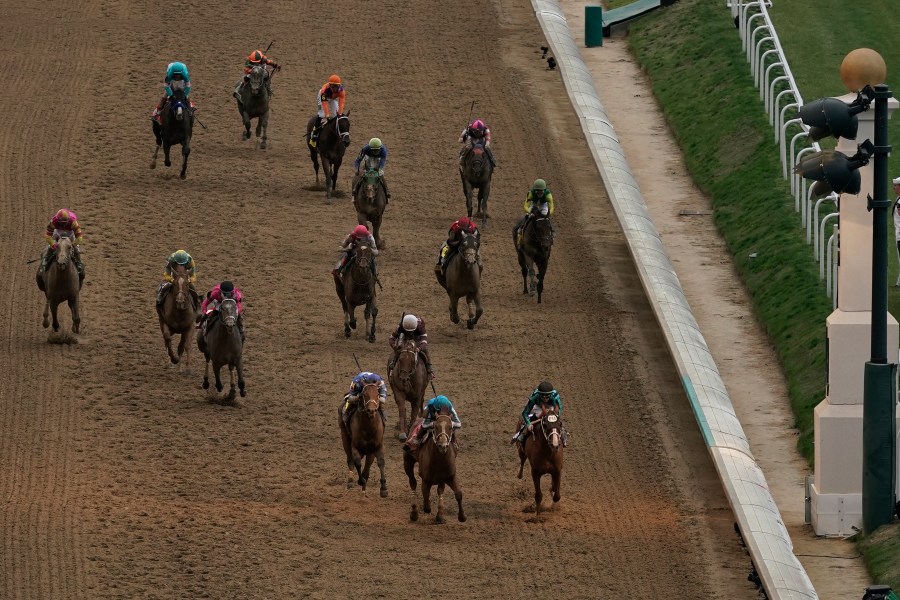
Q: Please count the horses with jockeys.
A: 15